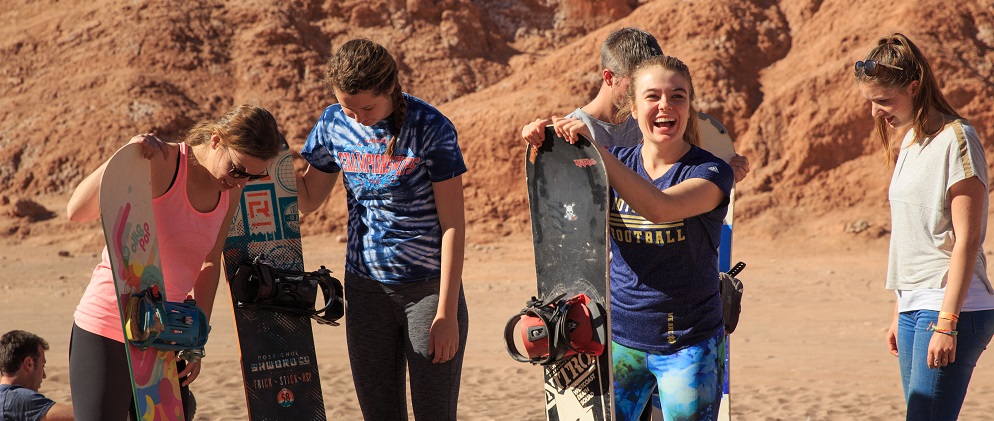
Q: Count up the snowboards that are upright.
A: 4